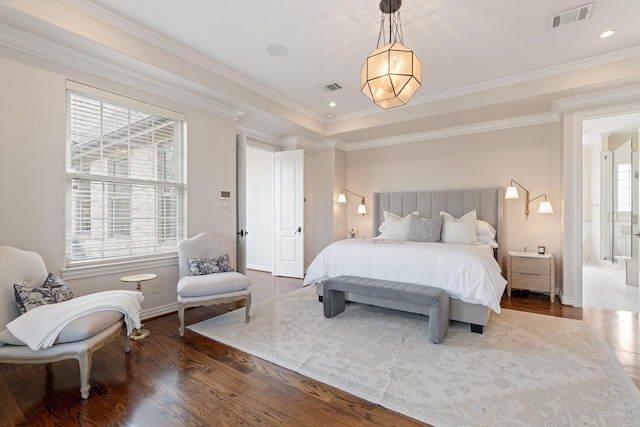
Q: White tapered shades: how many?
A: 4